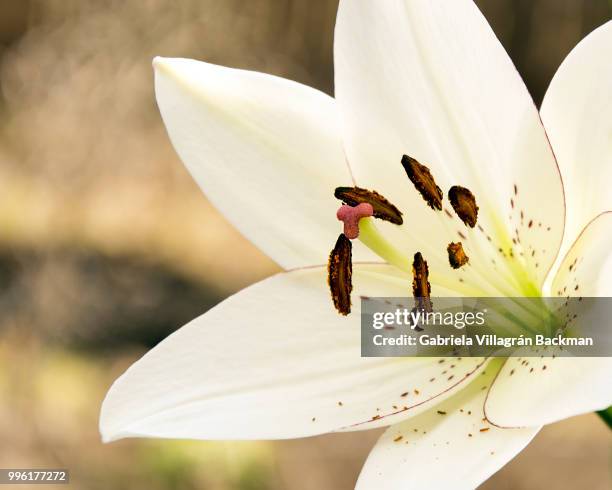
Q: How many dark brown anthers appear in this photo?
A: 6